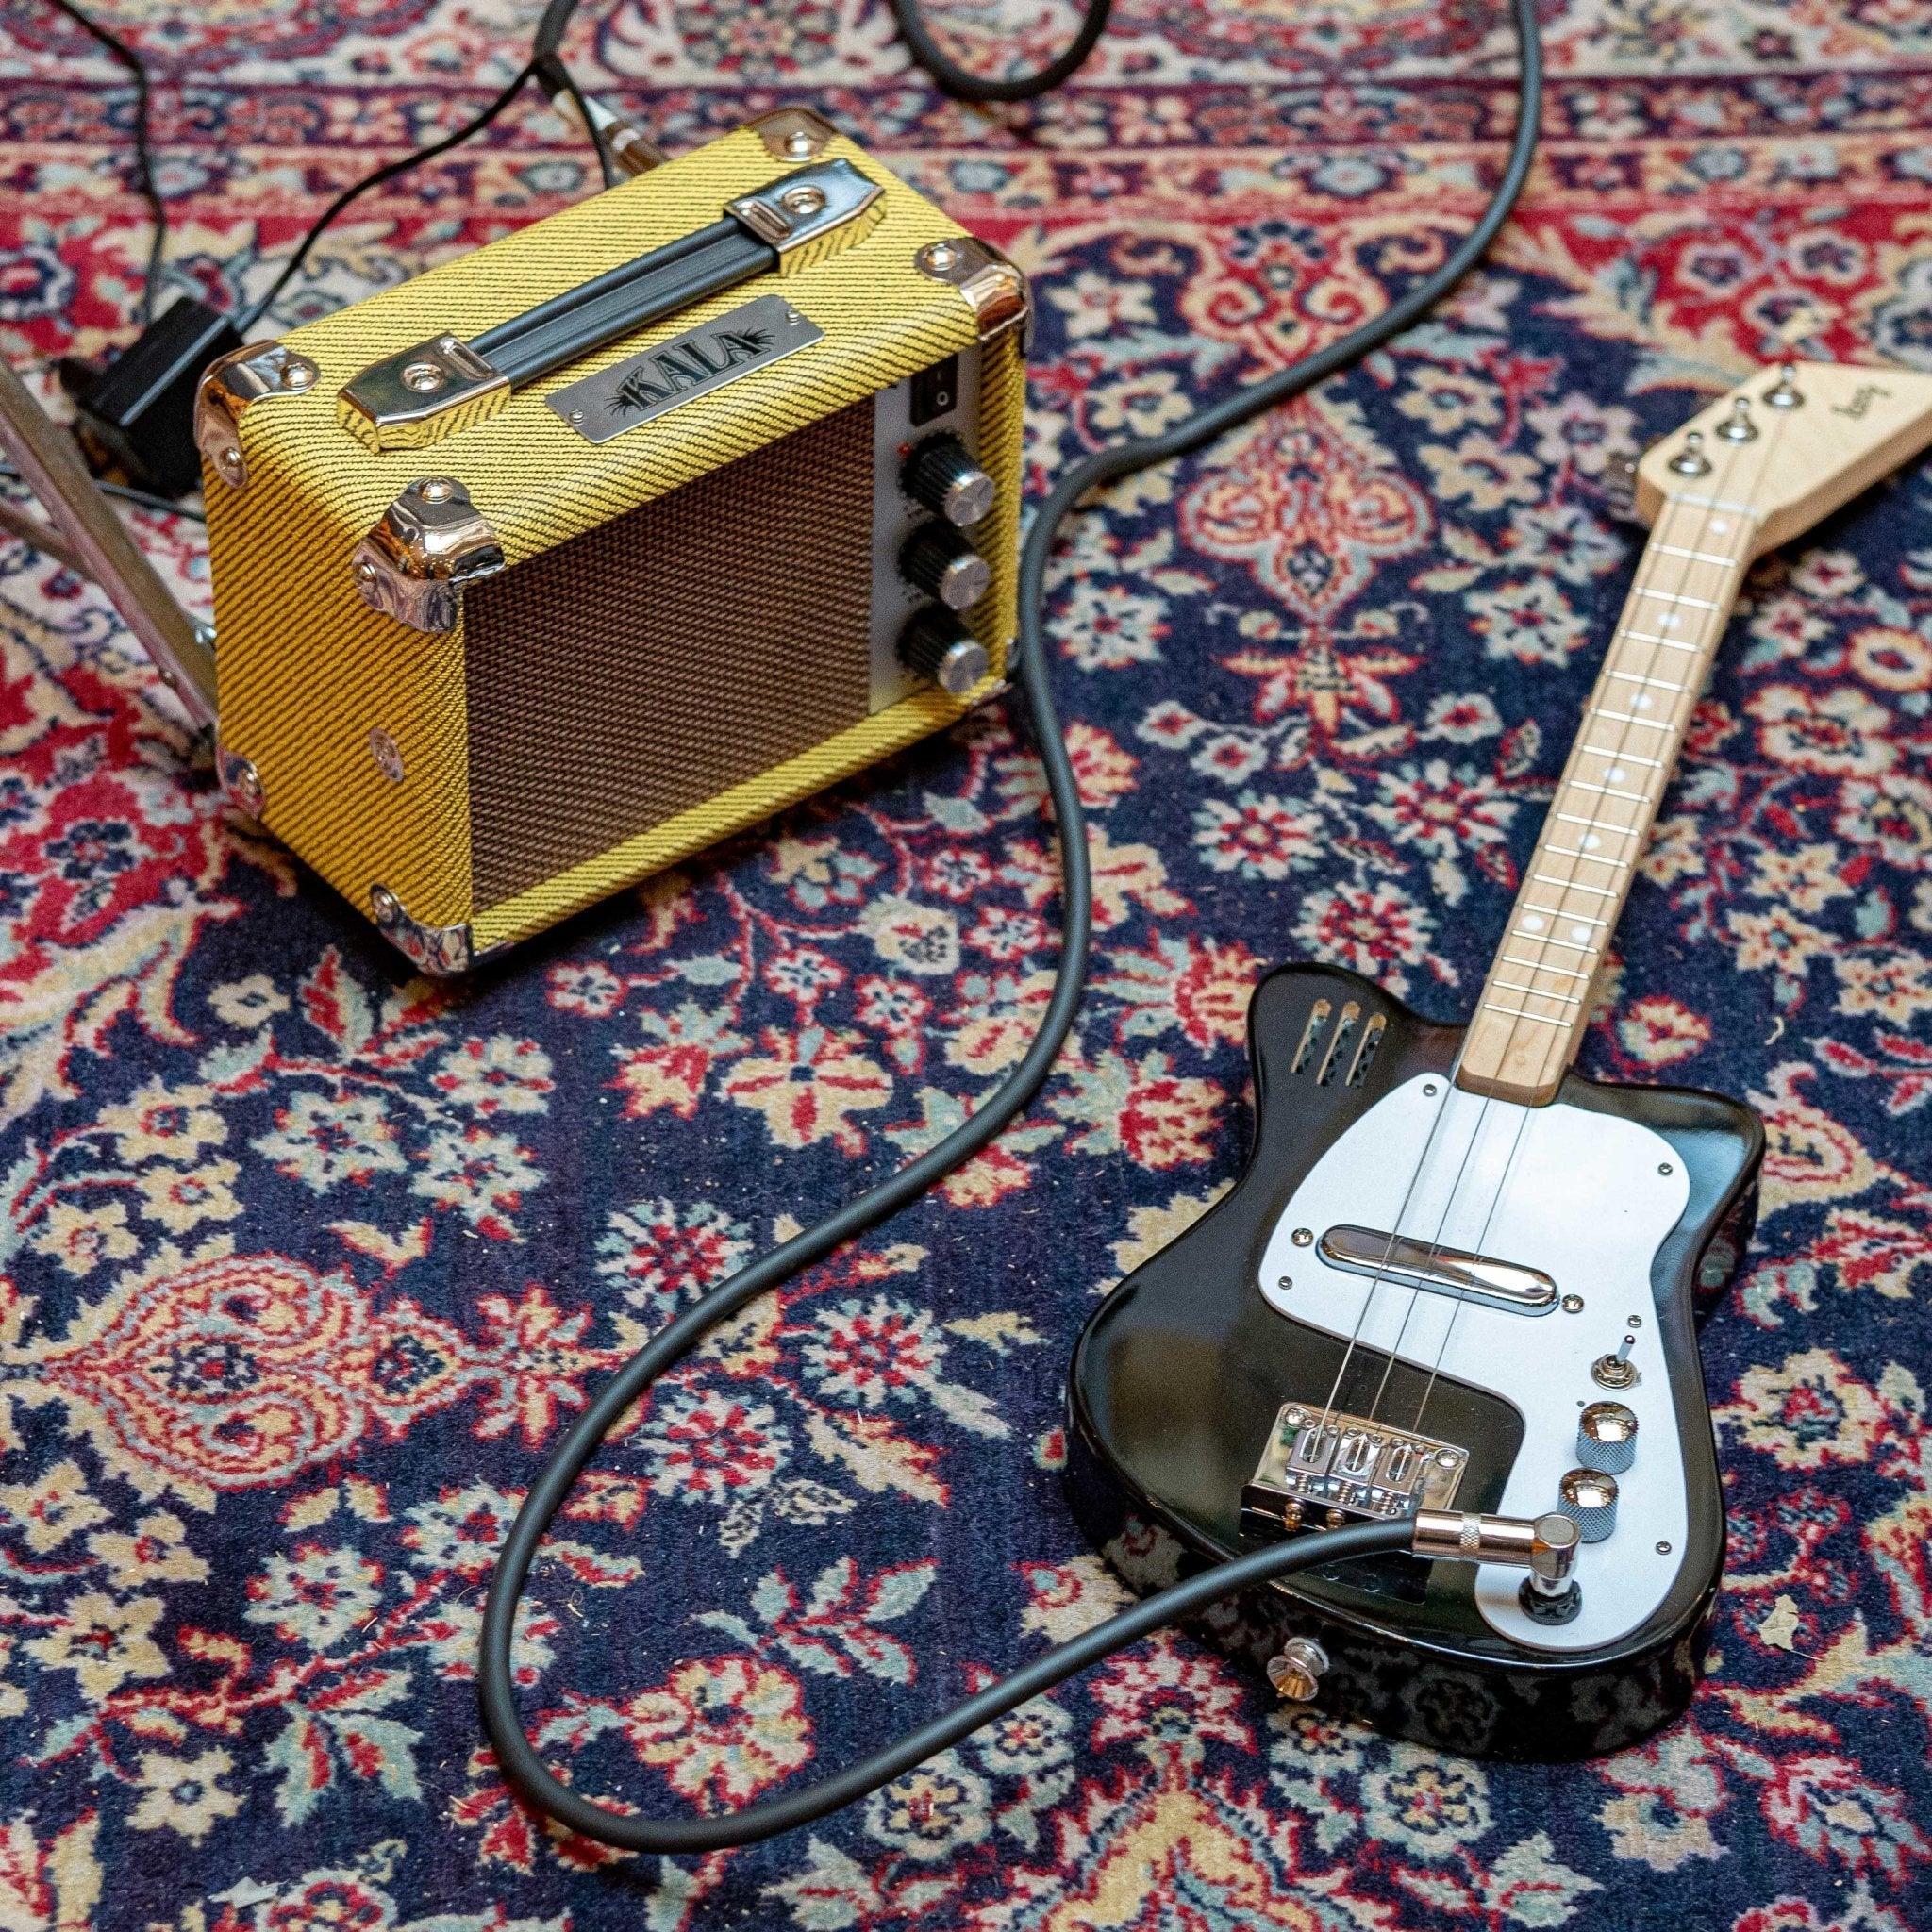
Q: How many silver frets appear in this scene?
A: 15